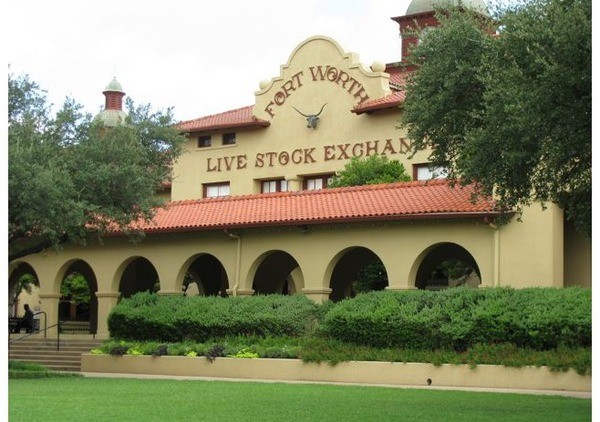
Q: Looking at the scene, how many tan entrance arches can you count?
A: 7